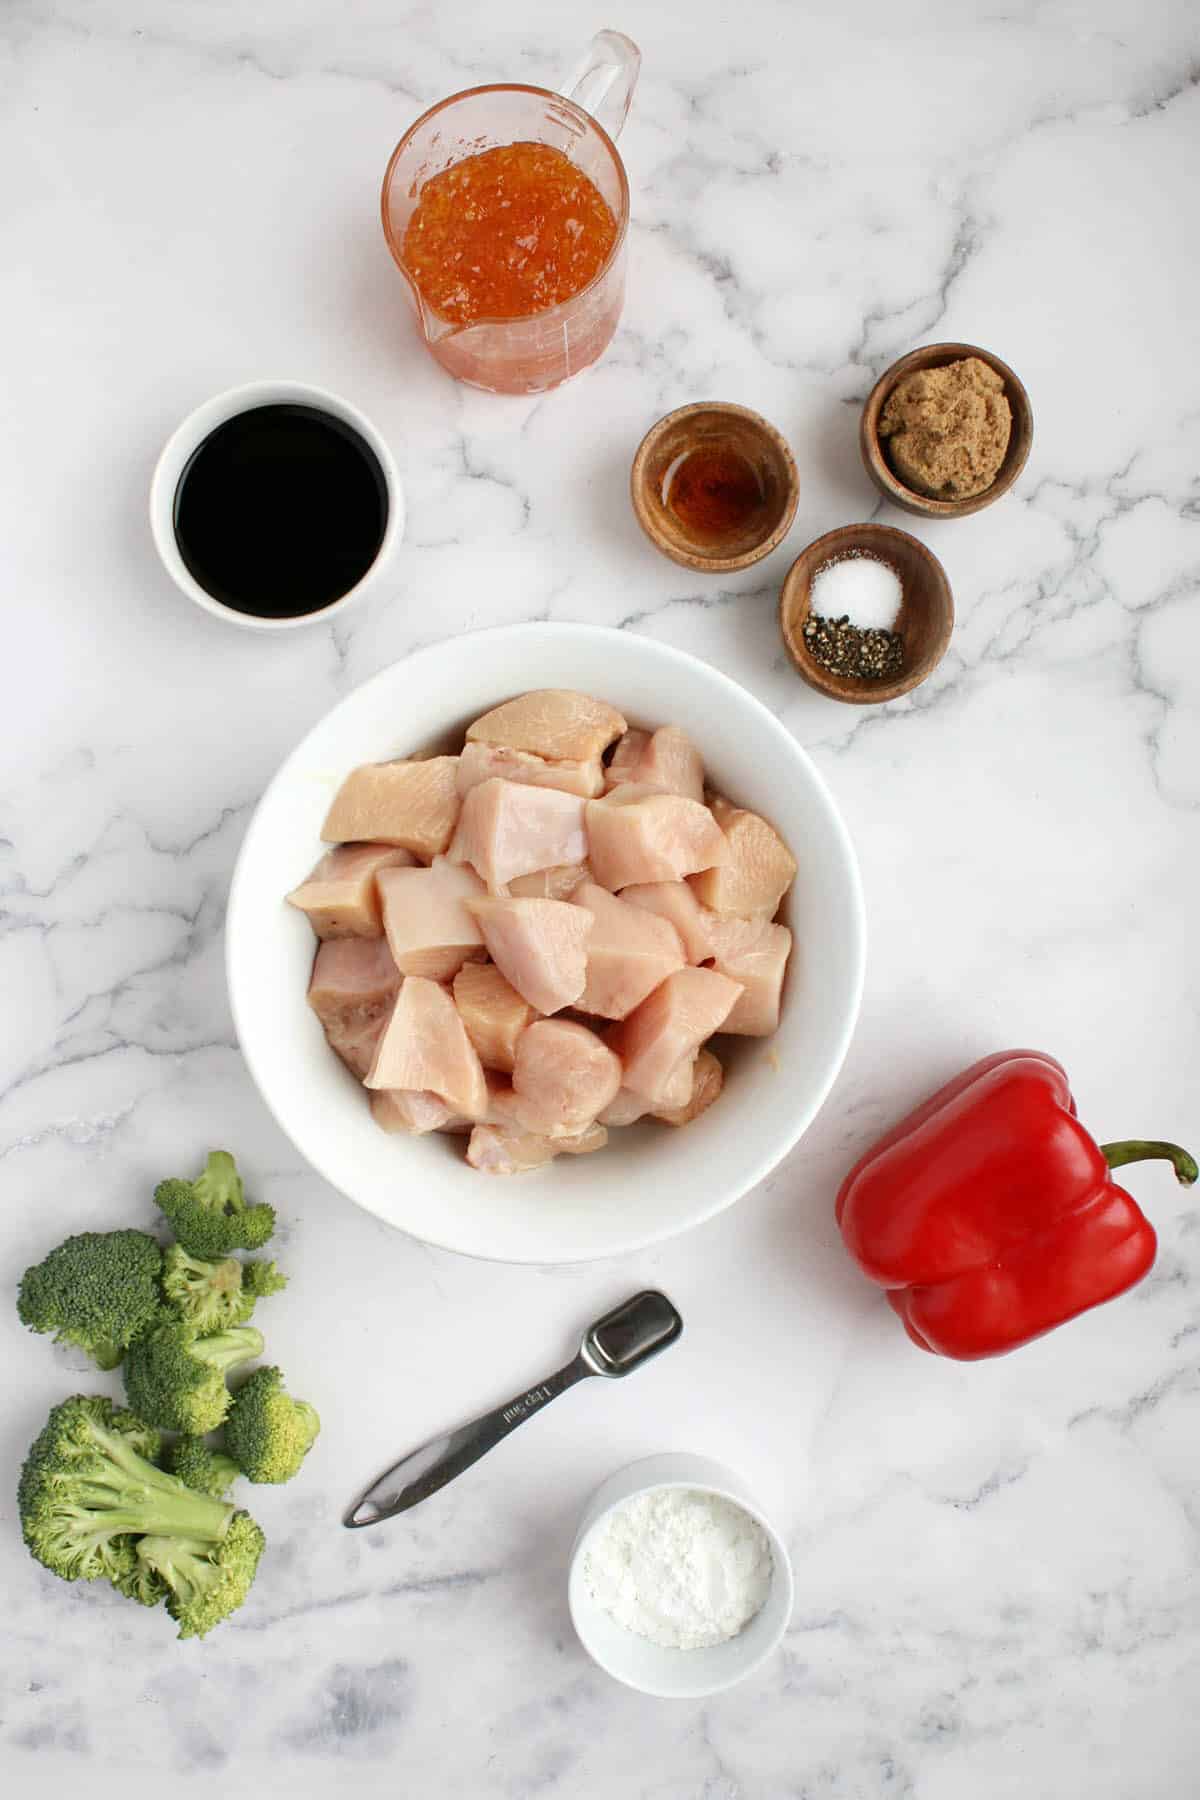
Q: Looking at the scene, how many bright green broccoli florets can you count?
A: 8